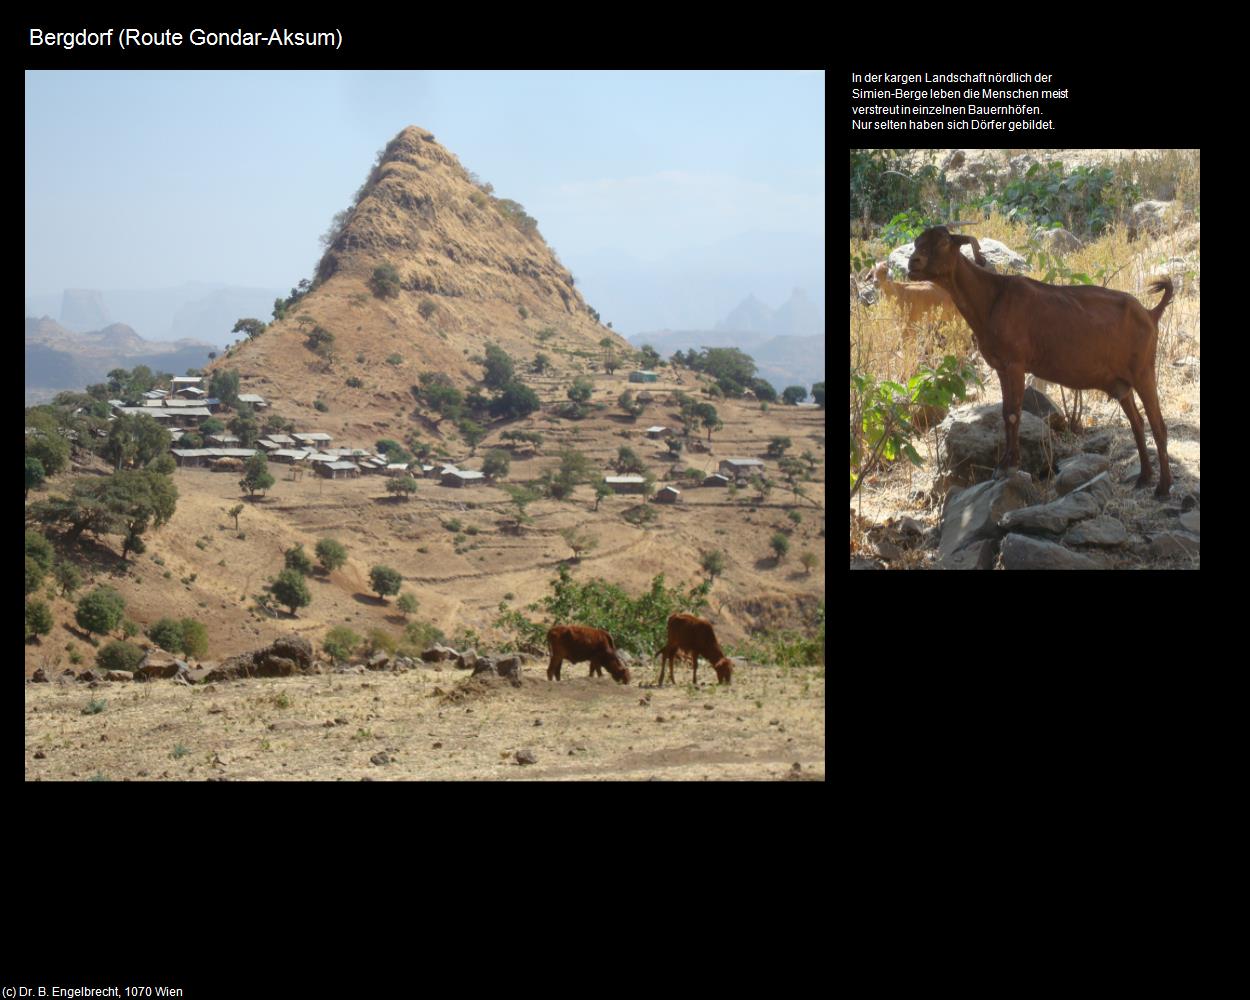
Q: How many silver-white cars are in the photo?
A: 0